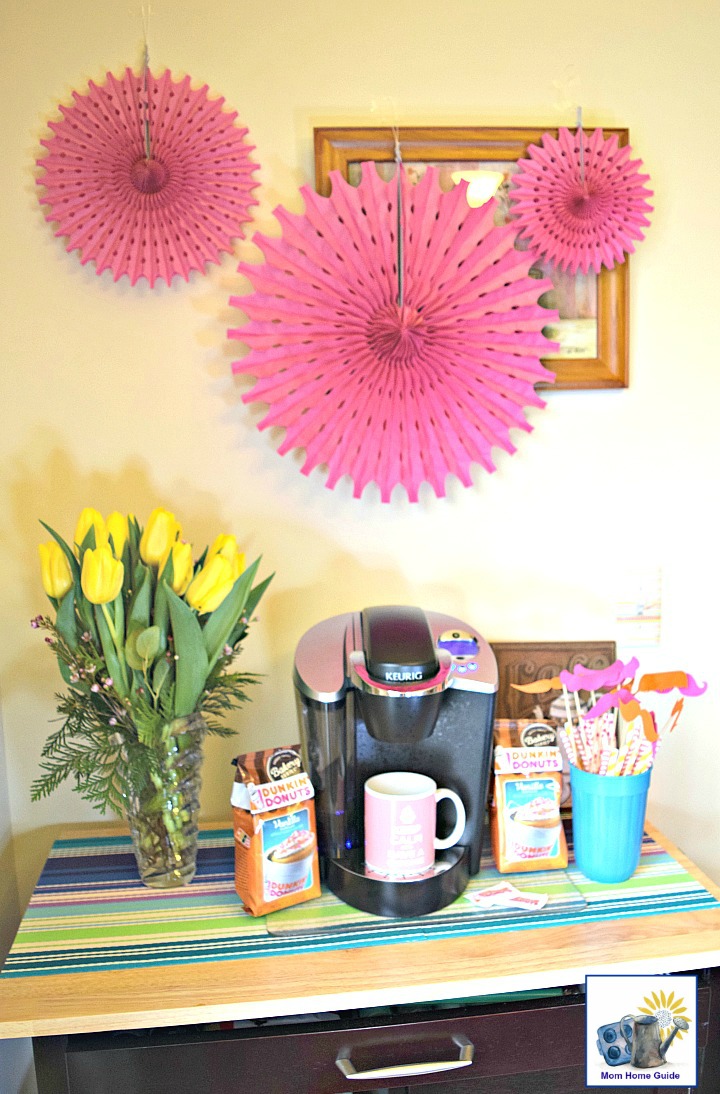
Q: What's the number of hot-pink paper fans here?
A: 3